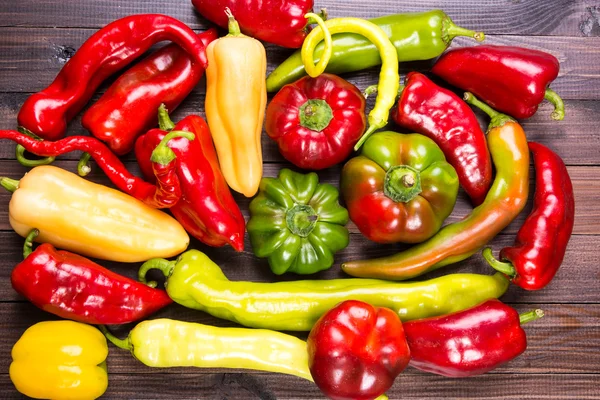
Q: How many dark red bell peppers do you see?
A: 2